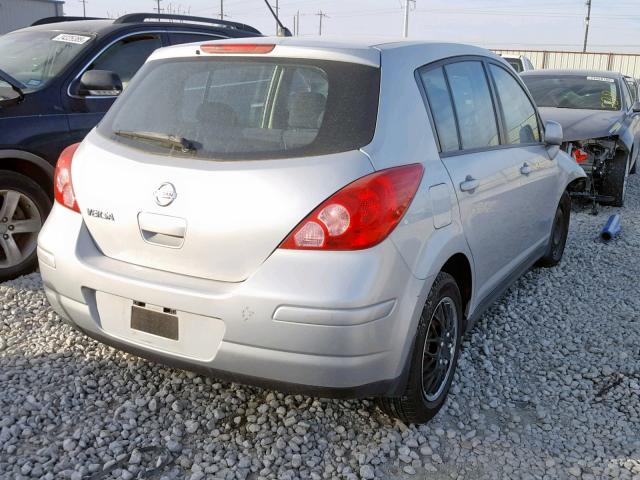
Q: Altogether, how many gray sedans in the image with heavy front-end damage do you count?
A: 1